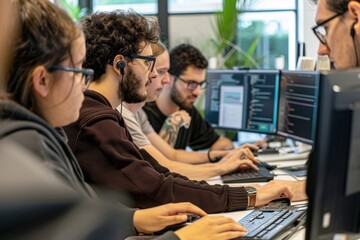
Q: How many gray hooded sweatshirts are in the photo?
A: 1